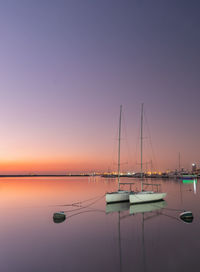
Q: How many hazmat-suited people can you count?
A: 0